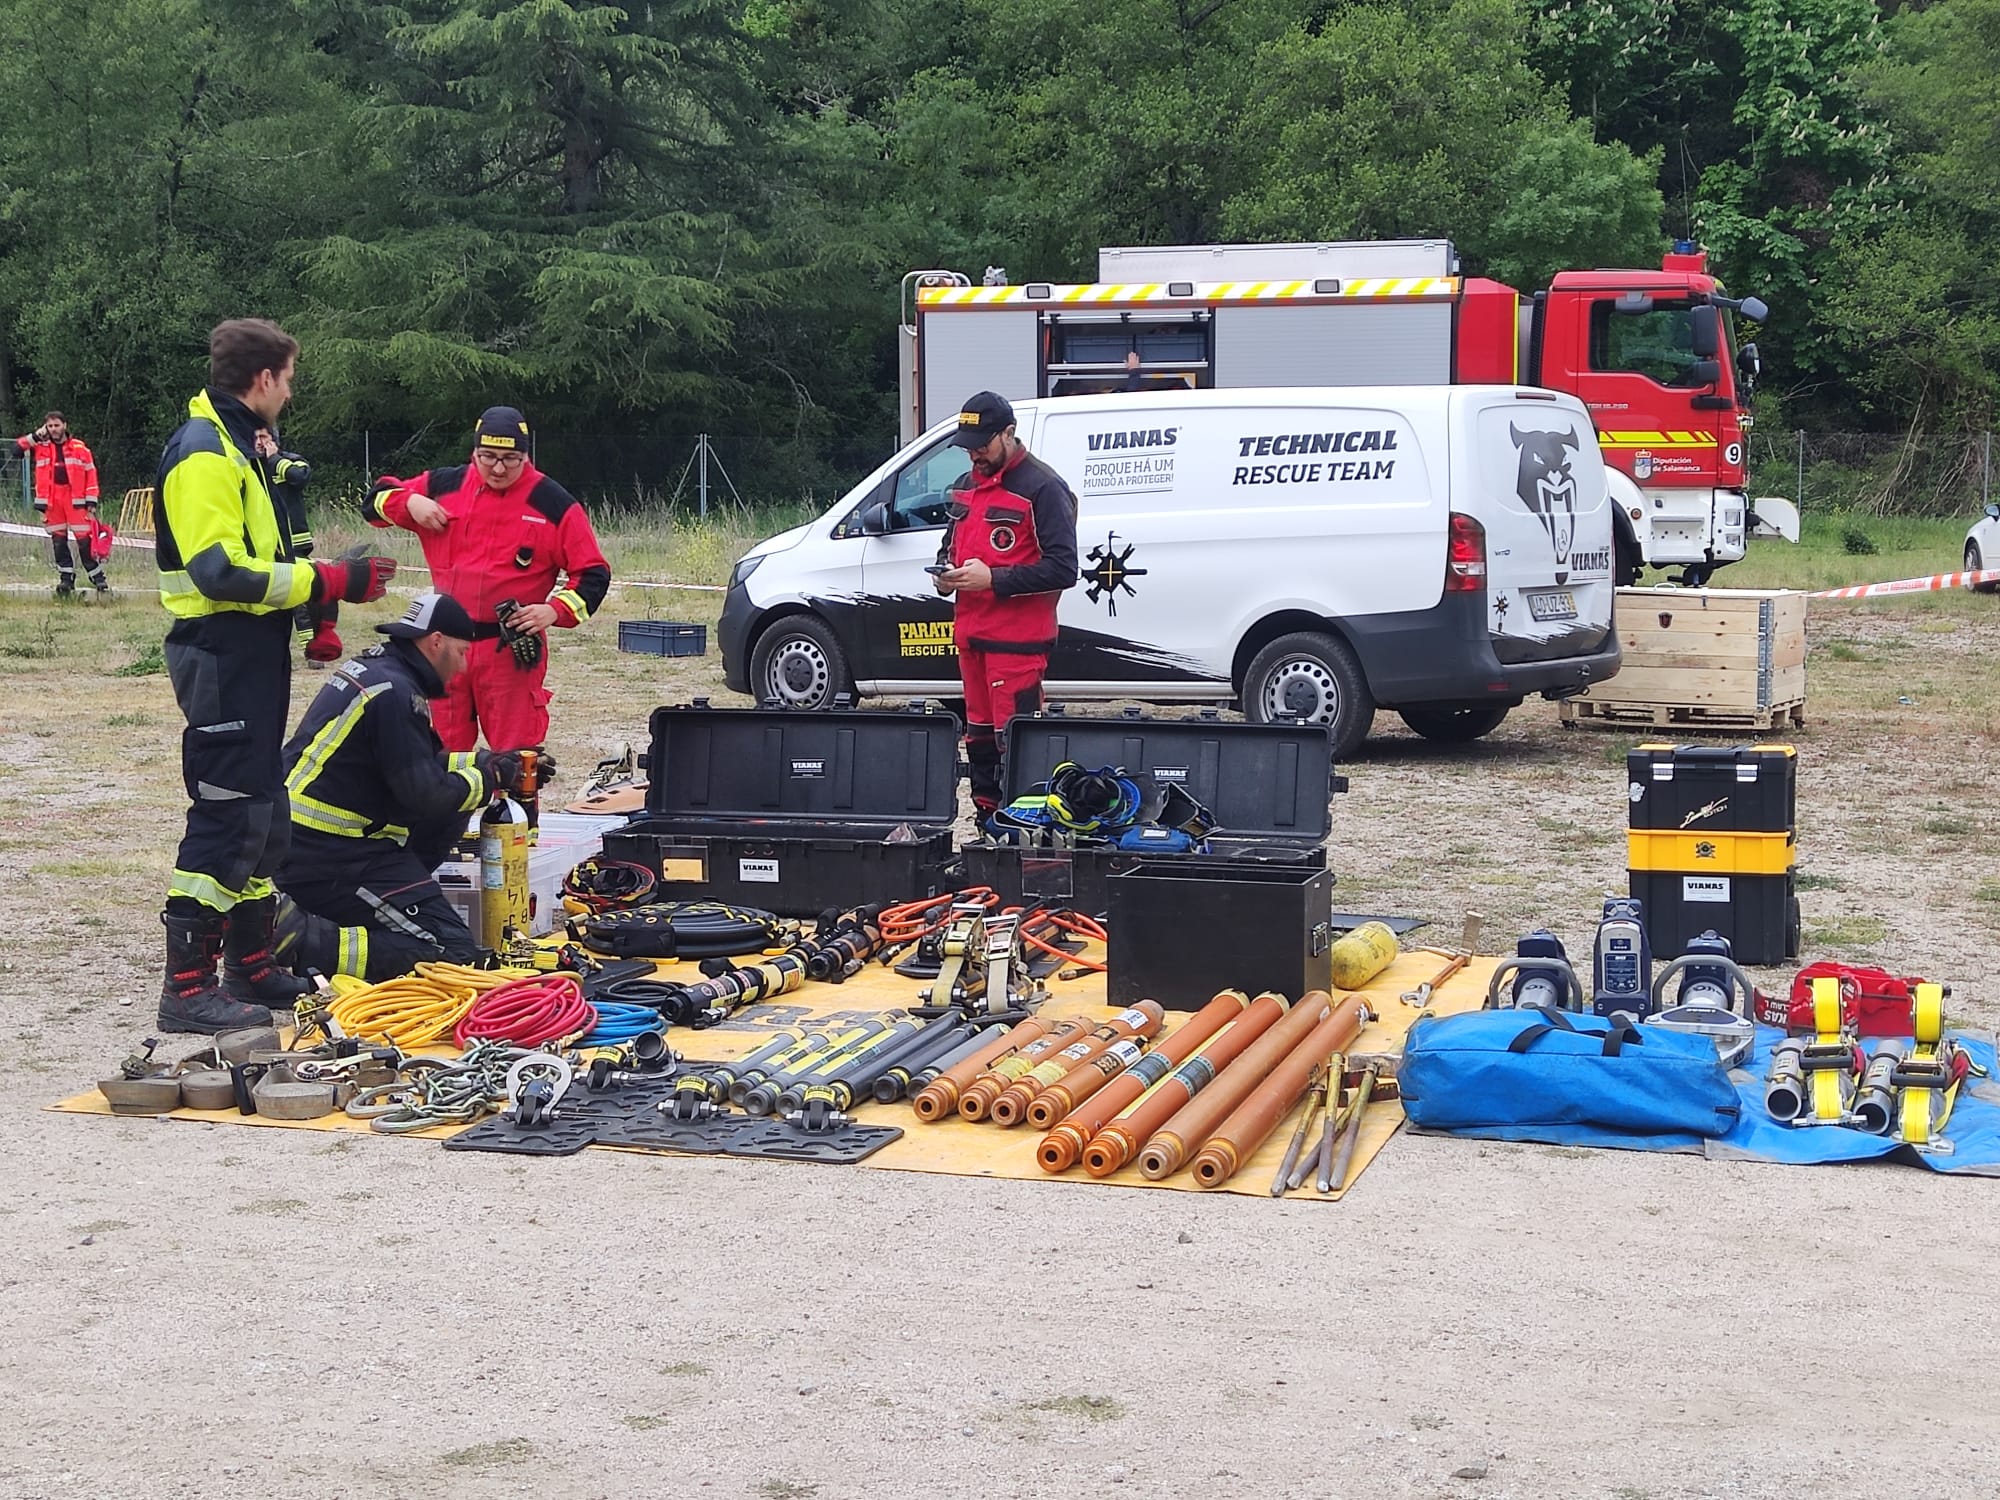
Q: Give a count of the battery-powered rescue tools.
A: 3